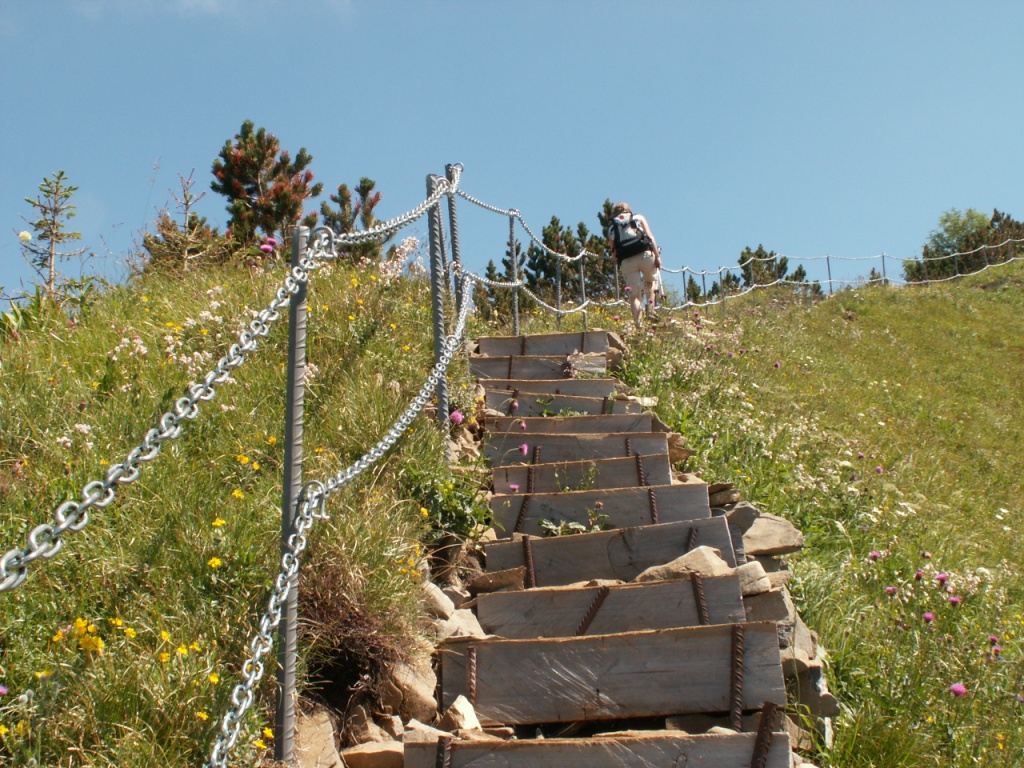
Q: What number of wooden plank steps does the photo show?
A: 12